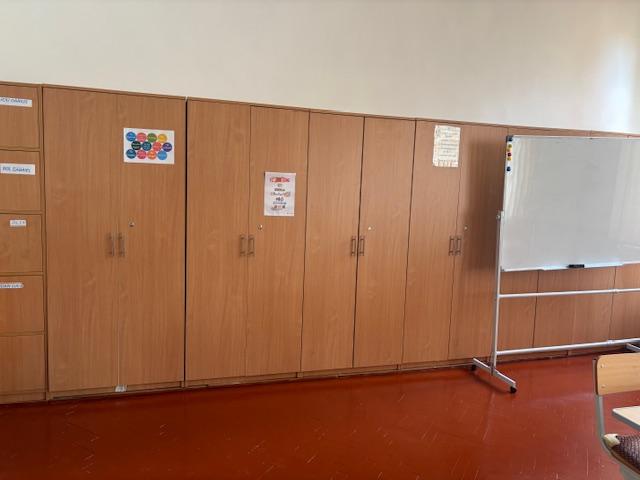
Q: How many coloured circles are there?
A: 12